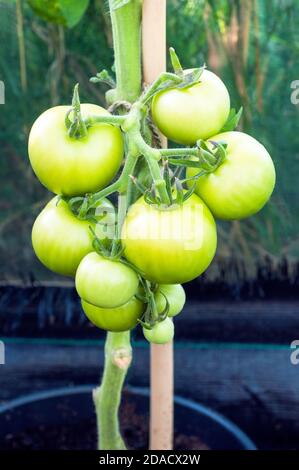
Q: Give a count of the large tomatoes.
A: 5